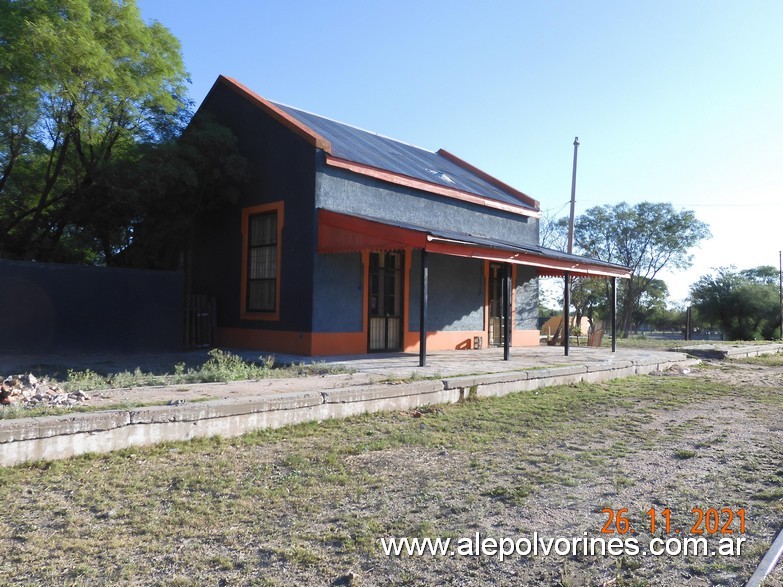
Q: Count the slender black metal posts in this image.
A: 4